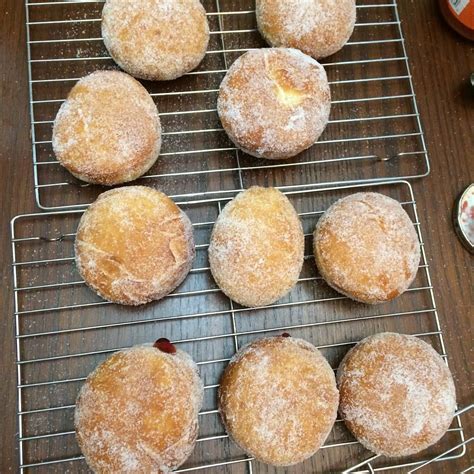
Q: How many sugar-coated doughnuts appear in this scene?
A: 10